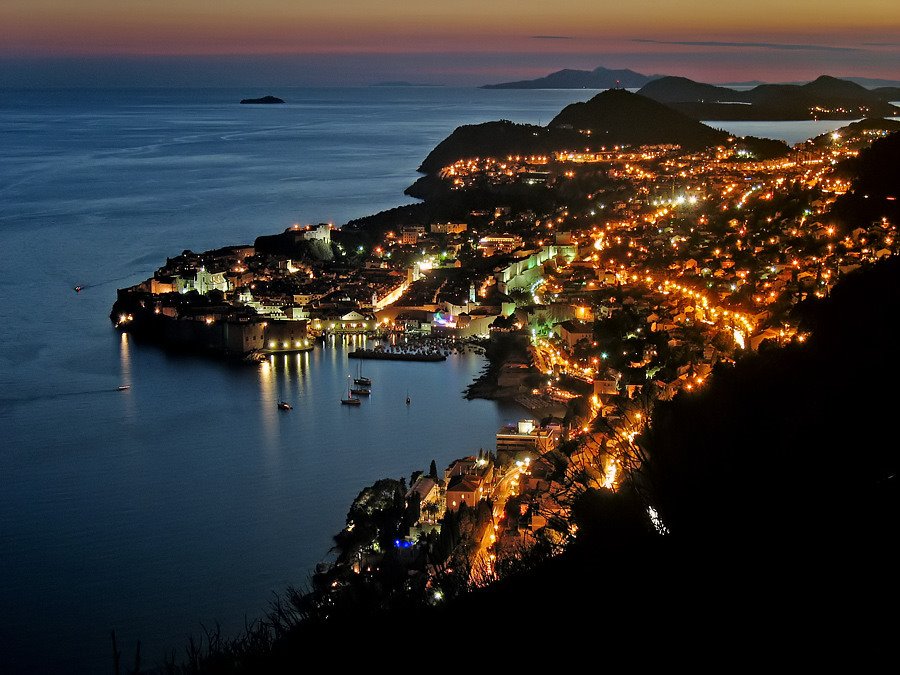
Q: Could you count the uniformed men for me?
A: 0